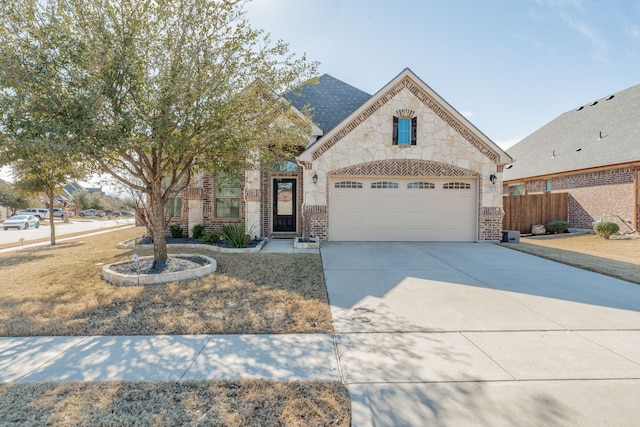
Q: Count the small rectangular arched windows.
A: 4